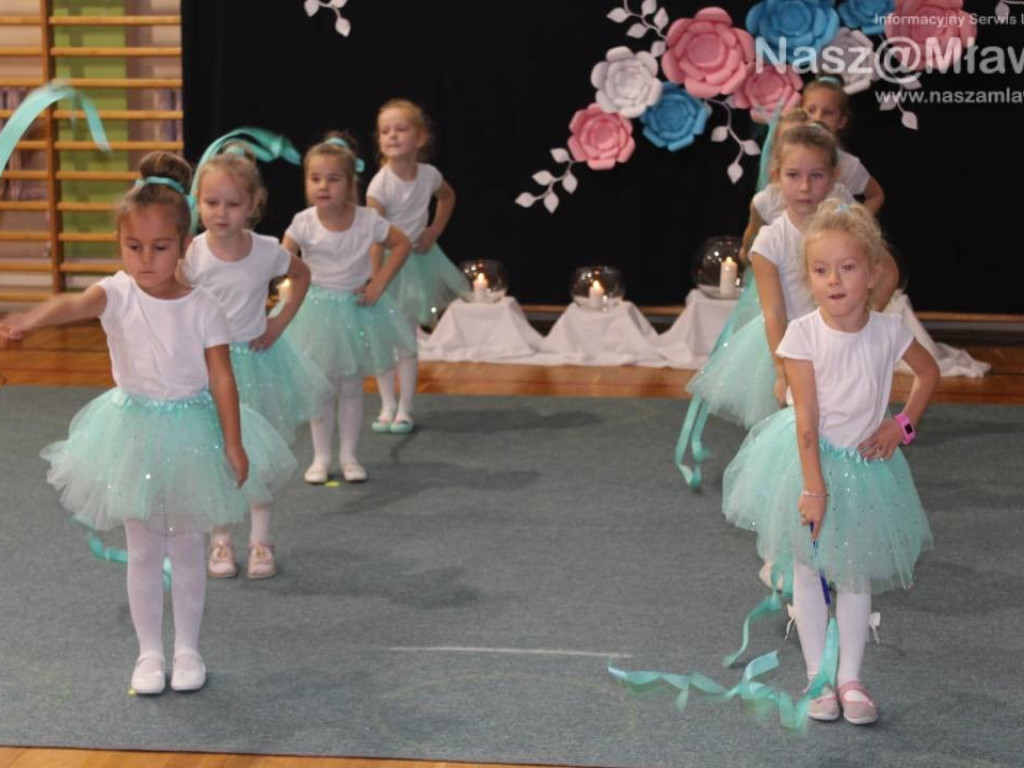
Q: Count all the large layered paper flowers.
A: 9